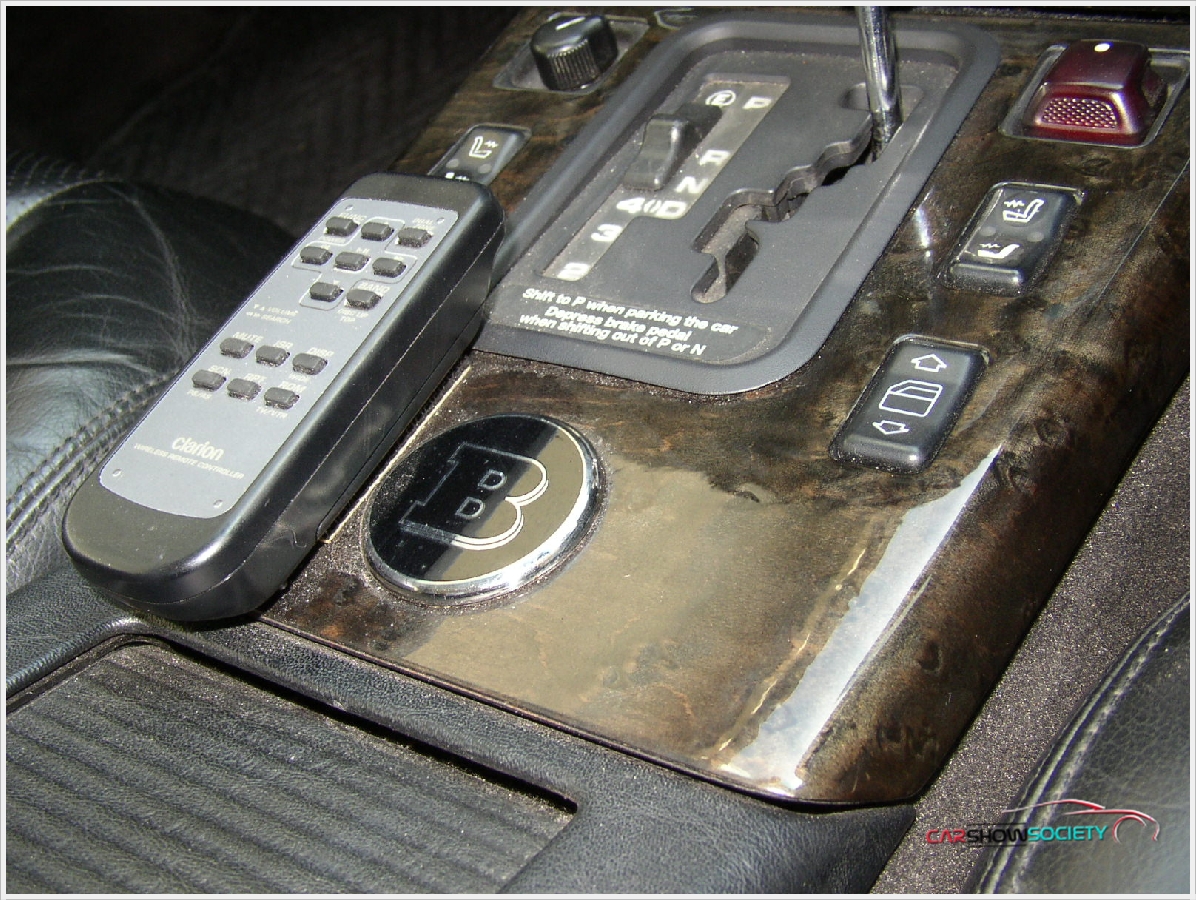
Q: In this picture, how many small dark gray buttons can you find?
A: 14